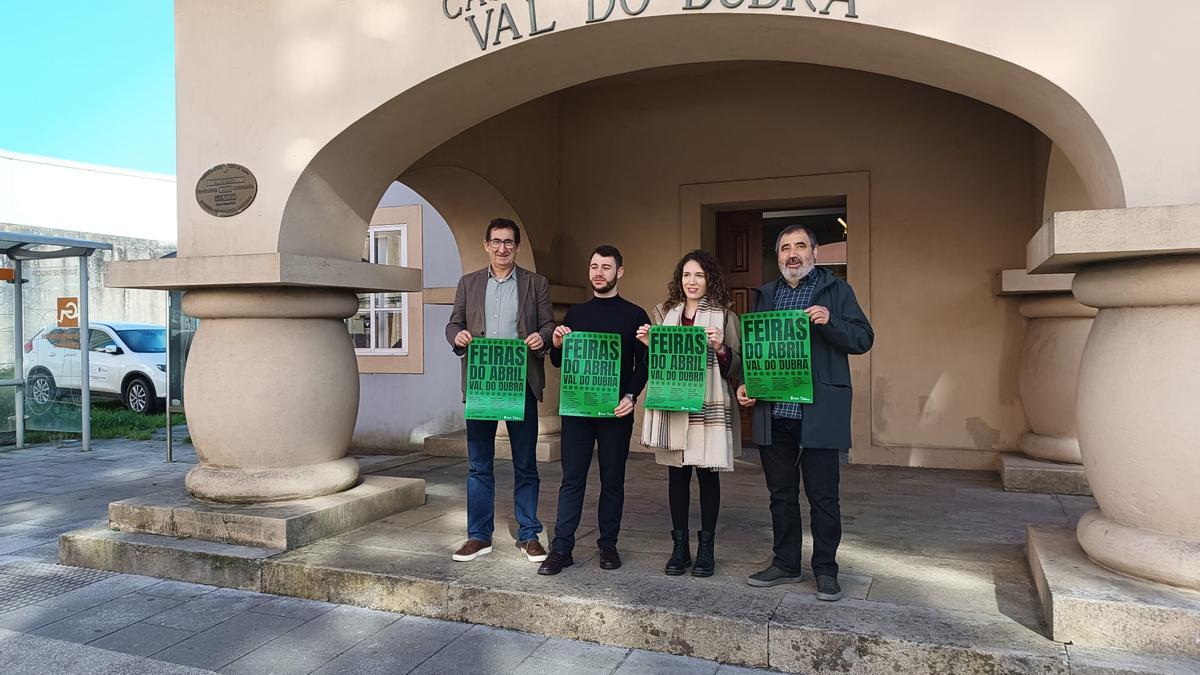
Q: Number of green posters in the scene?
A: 4